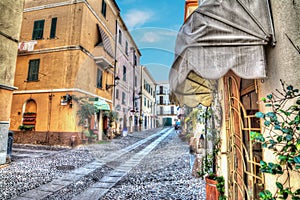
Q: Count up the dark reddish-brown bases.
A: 1